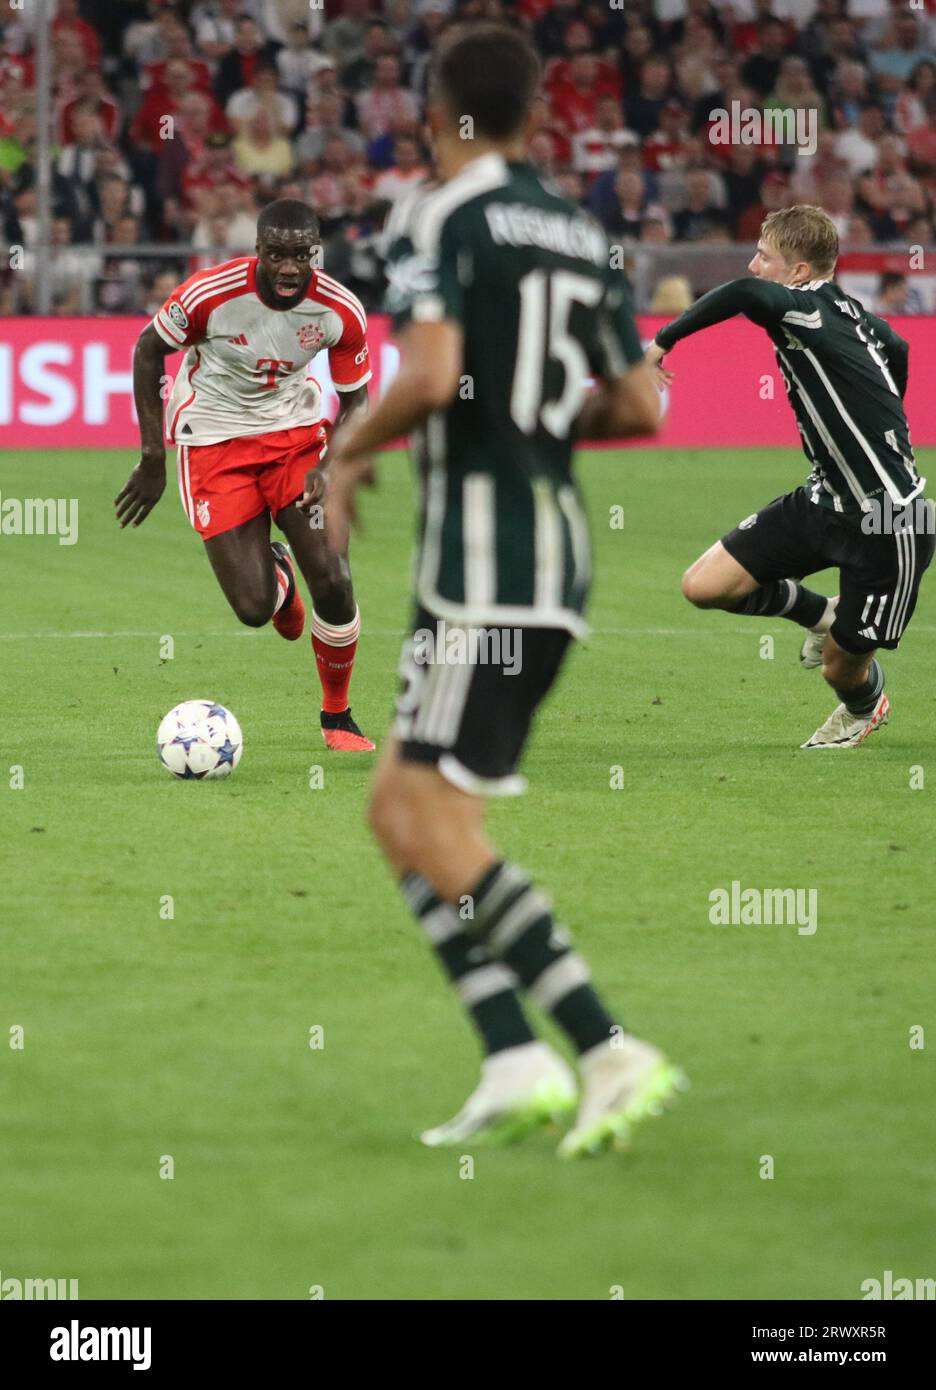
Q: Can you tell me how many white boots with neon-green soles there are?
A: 2